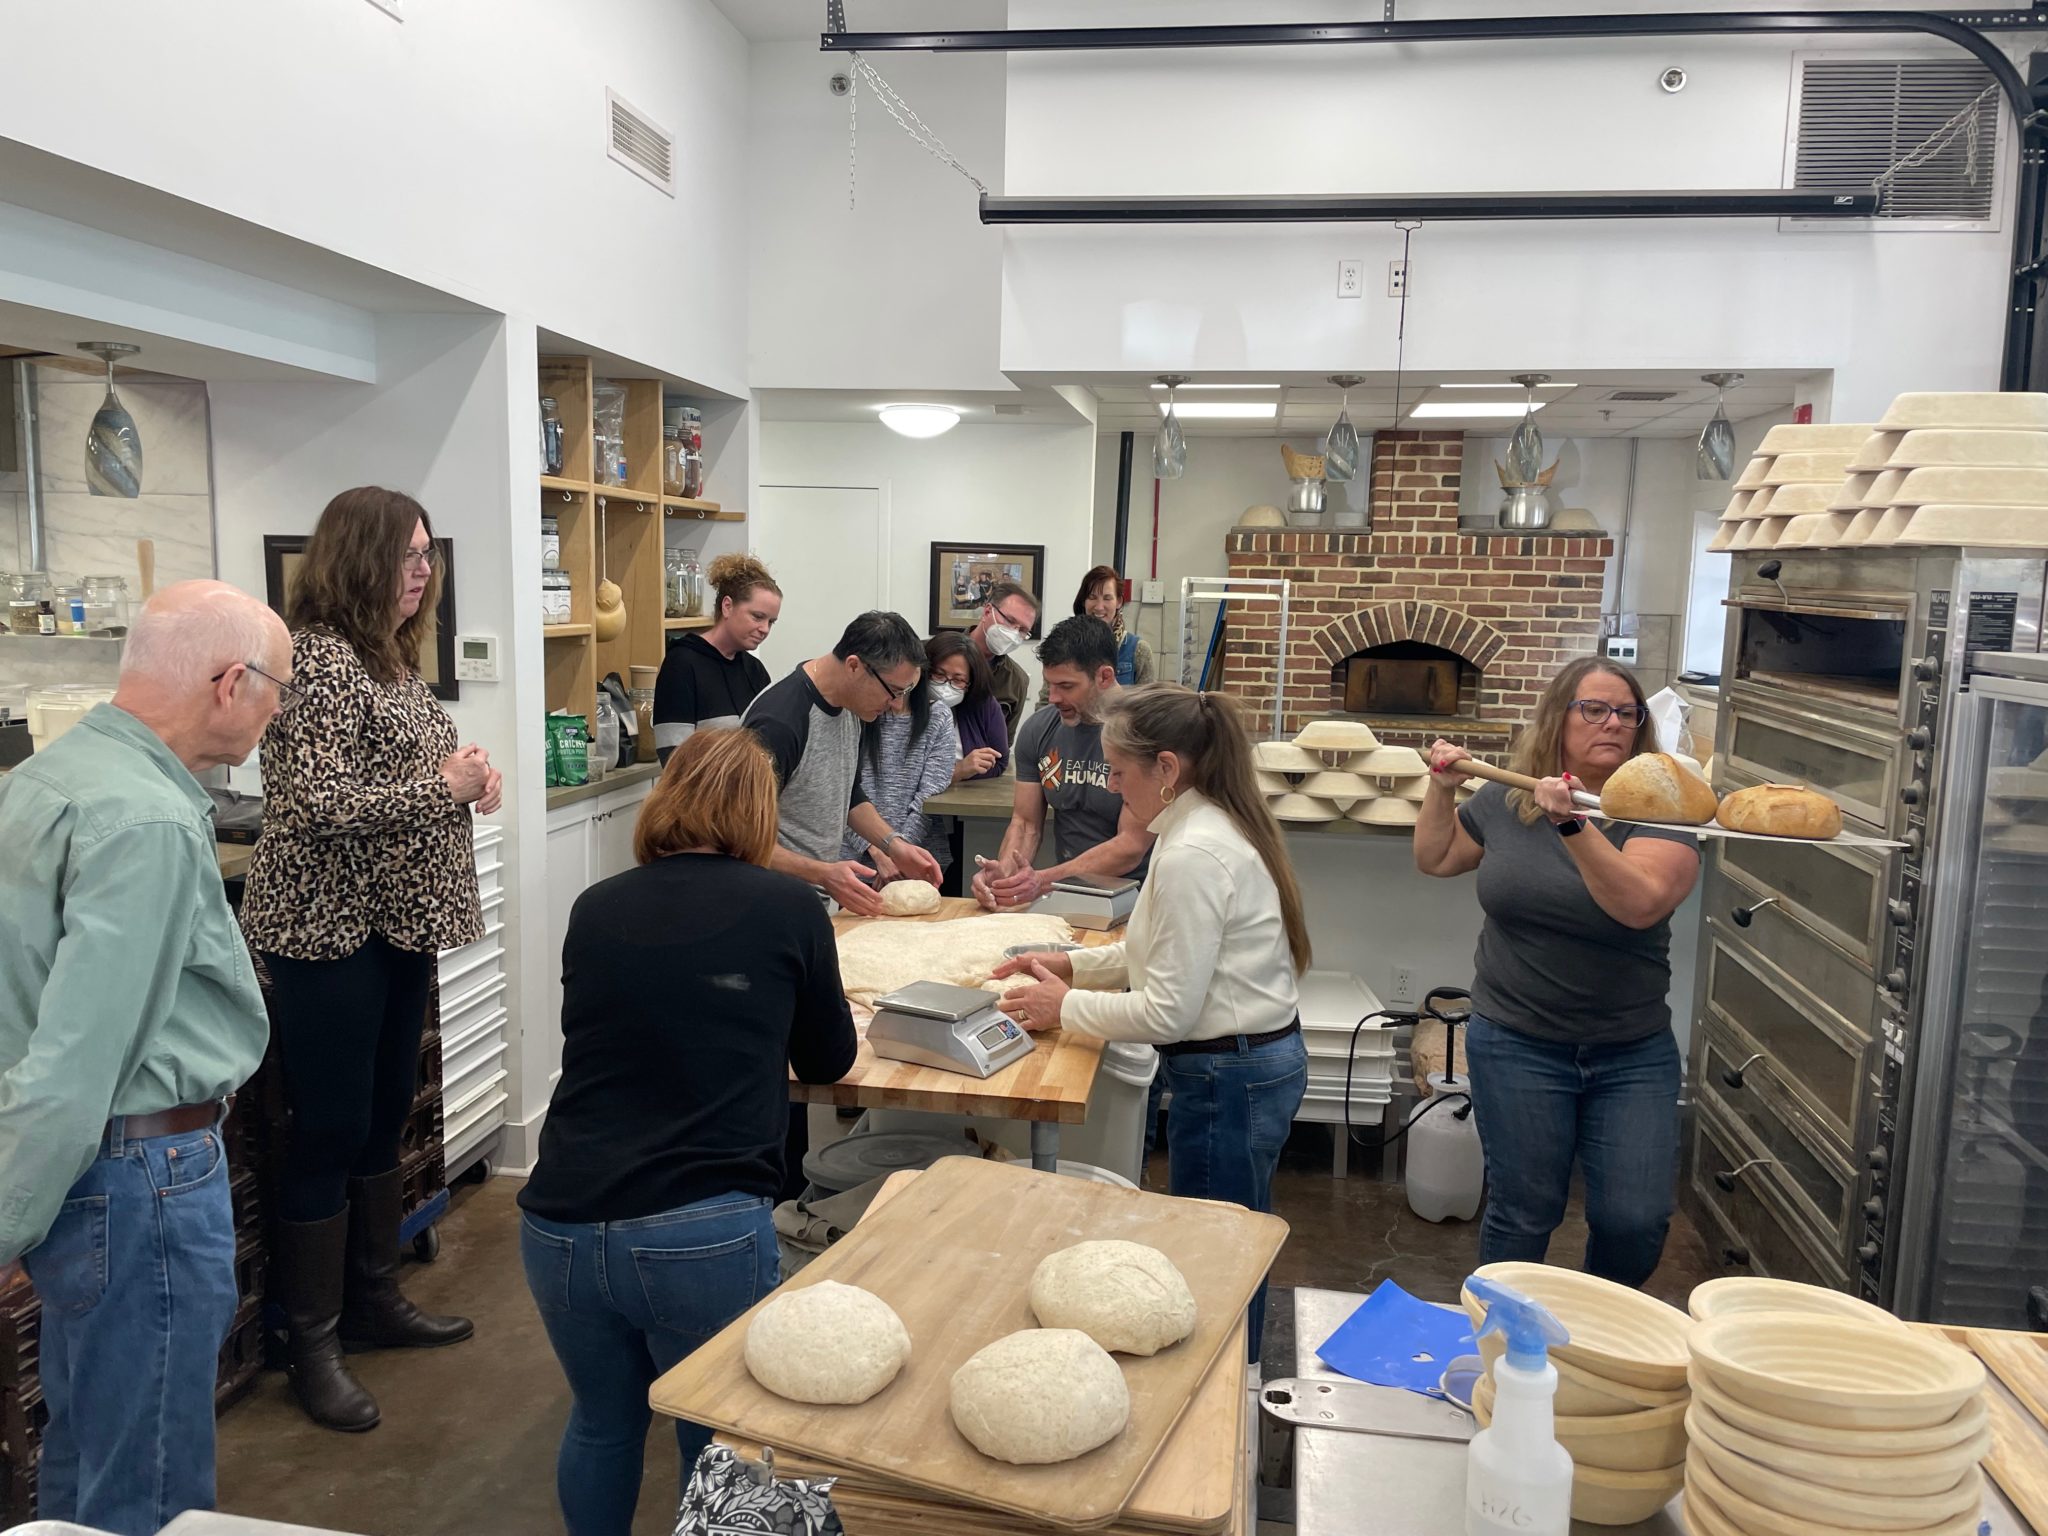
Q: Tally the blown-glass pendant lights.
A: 5